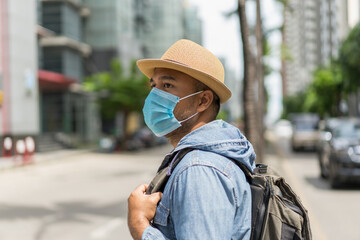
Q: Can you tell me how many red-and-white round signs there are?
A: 3